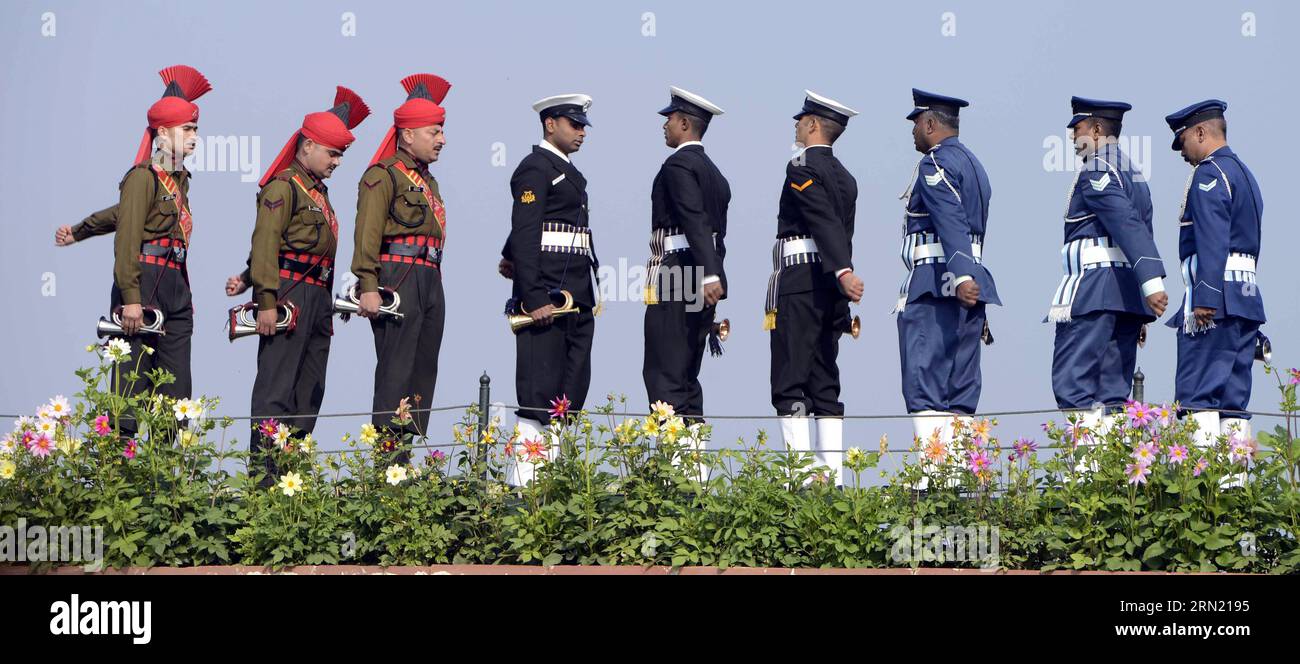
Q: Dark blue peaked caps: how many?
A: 3